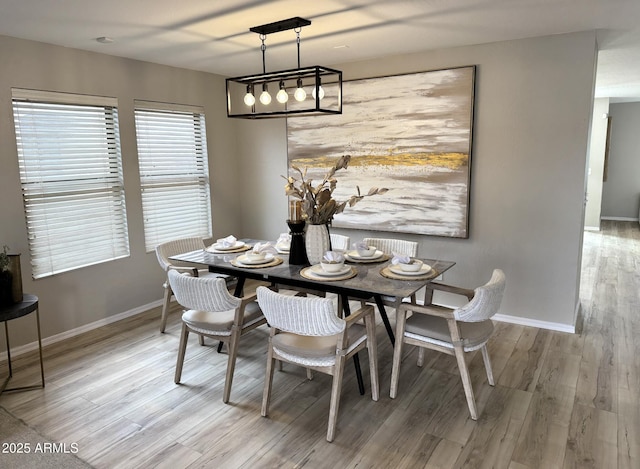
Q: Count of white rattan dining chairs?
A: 6